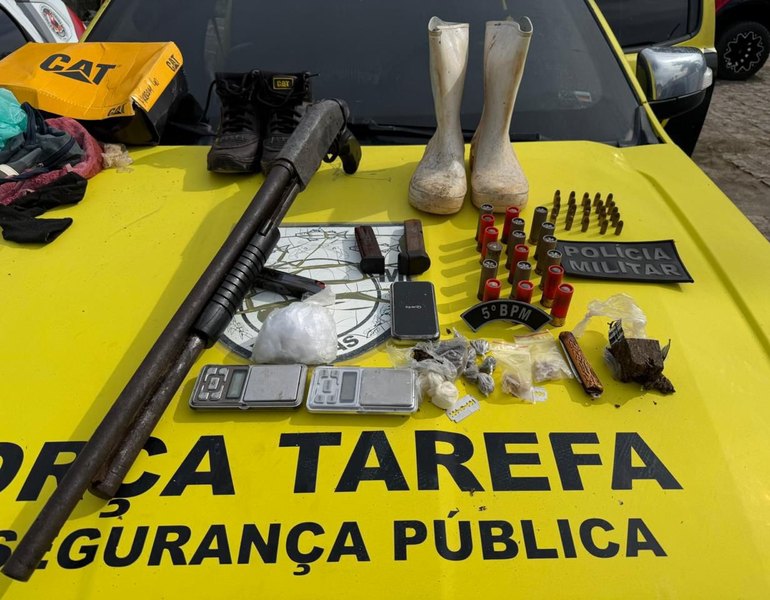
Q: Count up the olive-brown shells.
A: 10